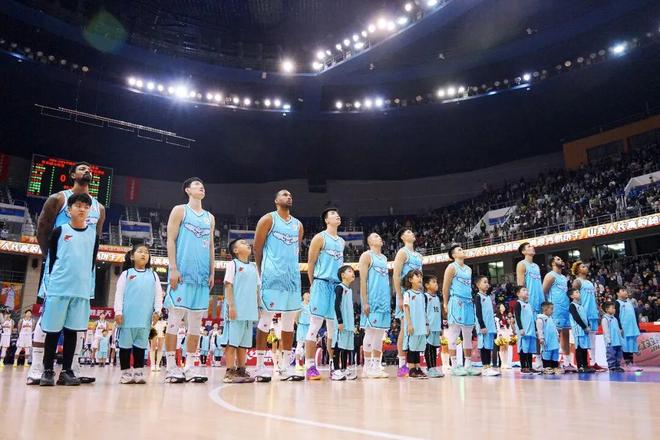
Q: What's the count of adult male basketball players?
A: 10